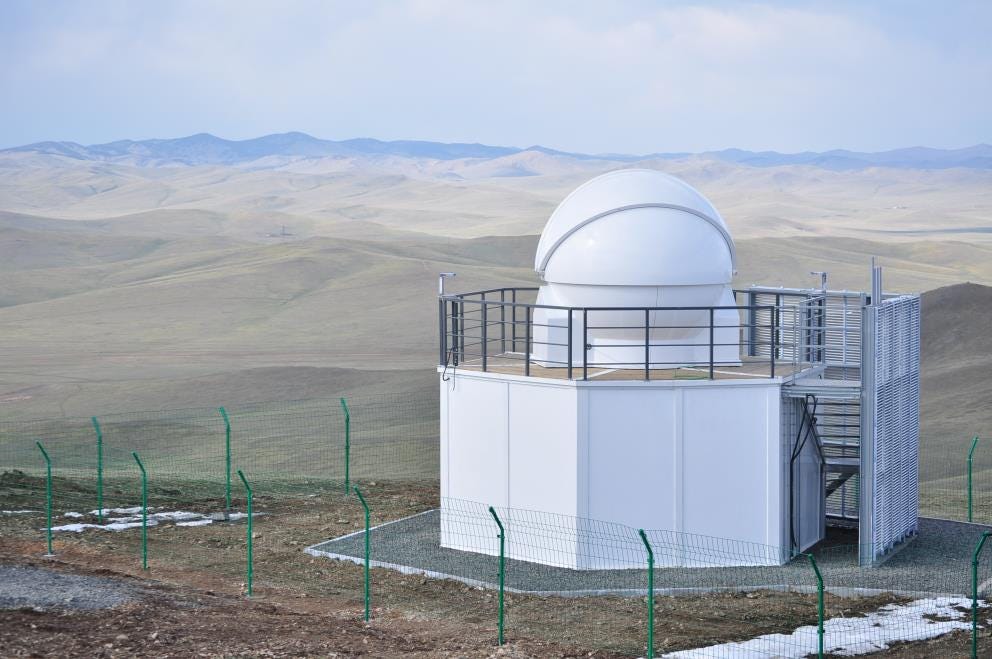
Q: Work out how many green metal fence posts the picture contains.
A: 12